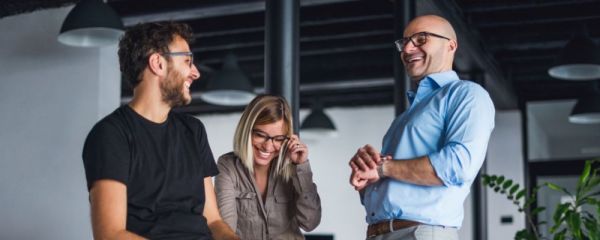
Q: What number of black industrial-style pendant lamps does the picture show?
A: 5